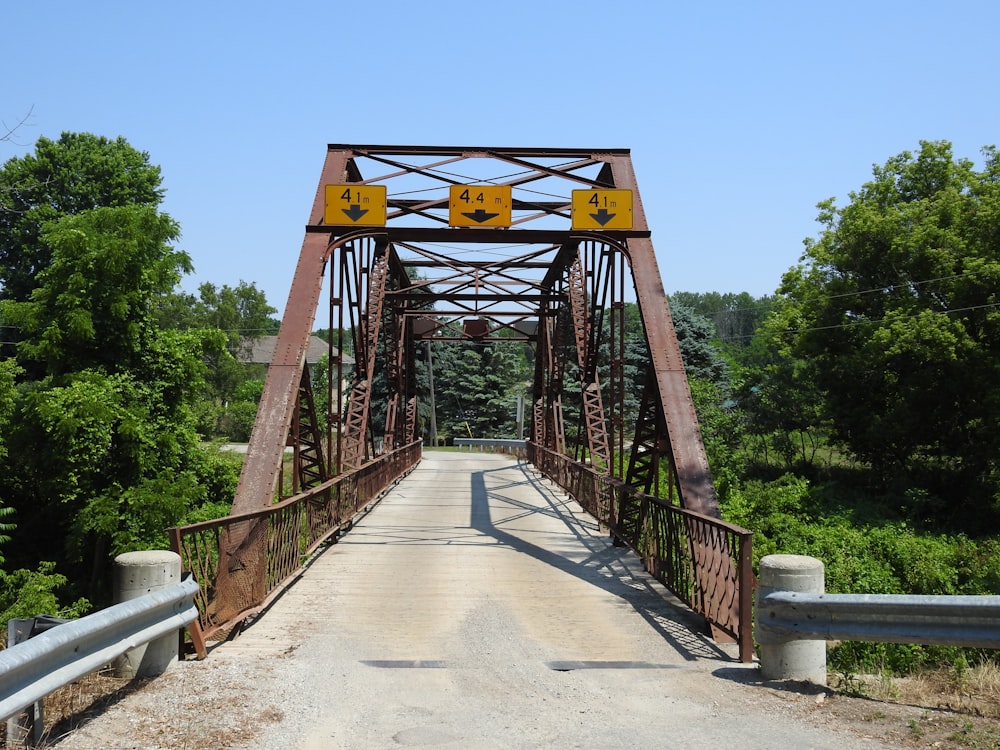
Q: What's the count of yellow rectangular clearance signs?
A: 3